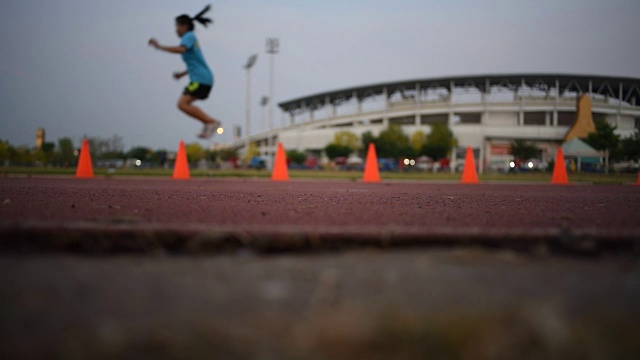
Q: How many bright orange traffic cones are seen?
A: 6